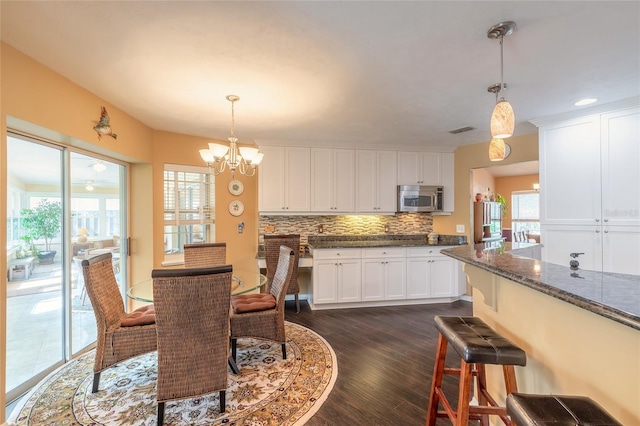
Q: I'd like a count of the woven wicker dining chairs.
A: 5